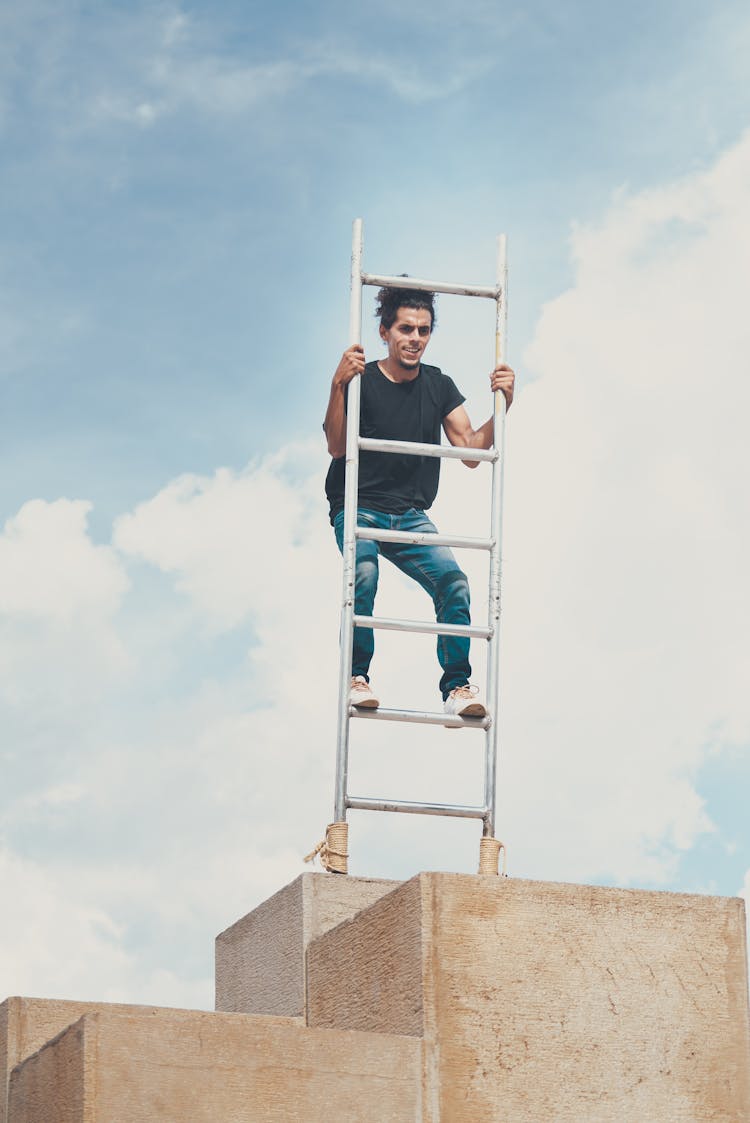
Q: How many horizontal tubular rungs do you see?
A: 6